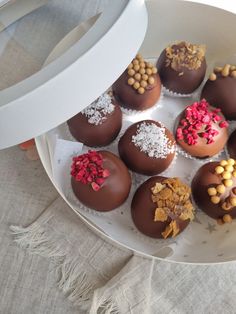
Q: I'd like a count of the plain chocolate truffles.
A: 0